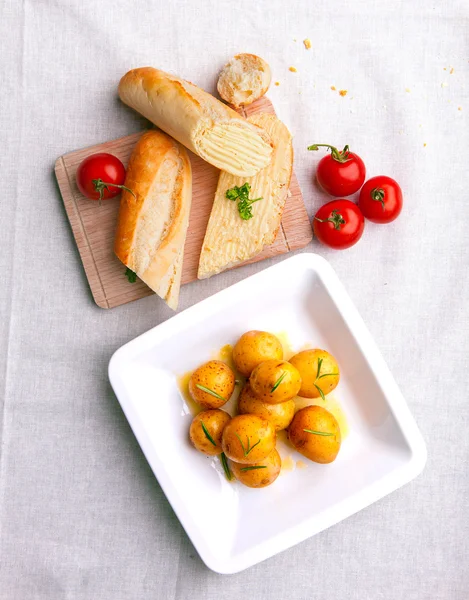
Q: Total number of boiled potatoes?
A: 9